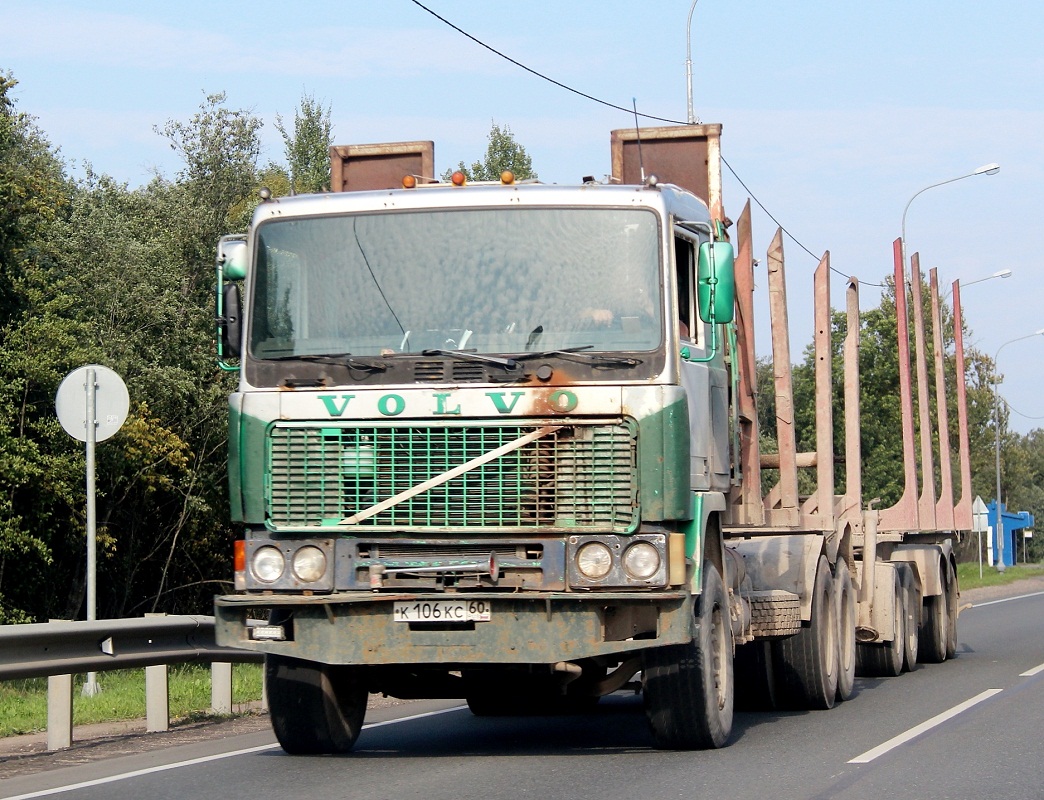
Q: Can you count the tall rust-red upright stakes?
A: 8